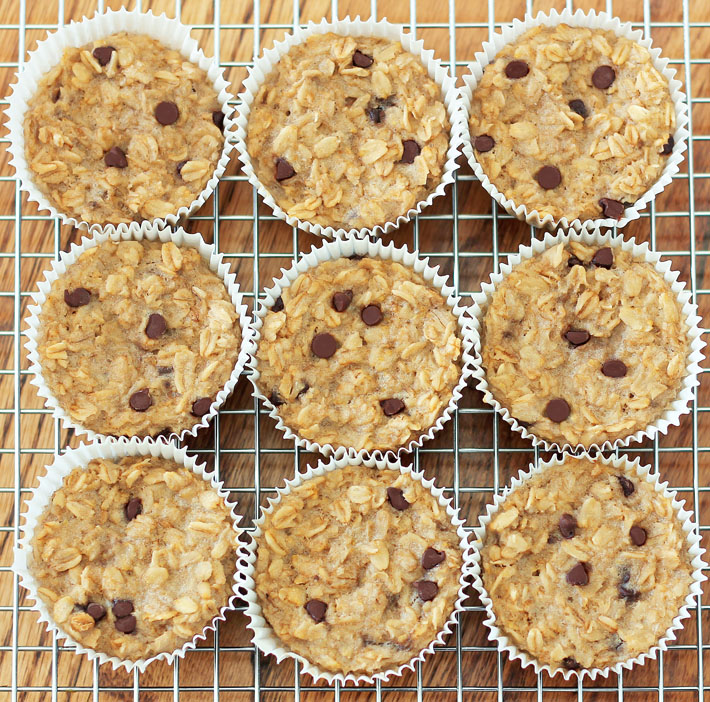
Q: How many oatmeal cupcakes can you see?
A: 9